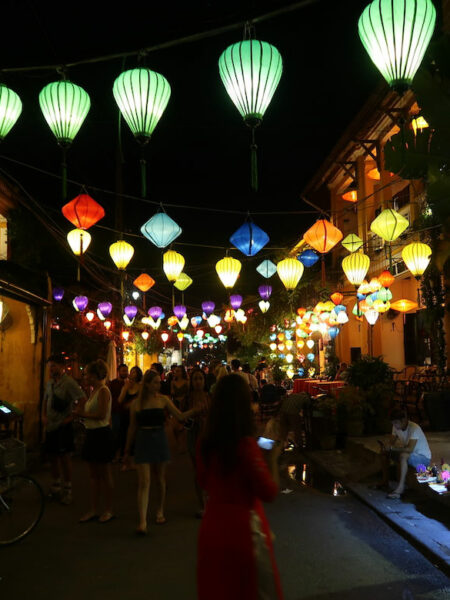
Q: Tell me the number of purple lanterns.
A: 9